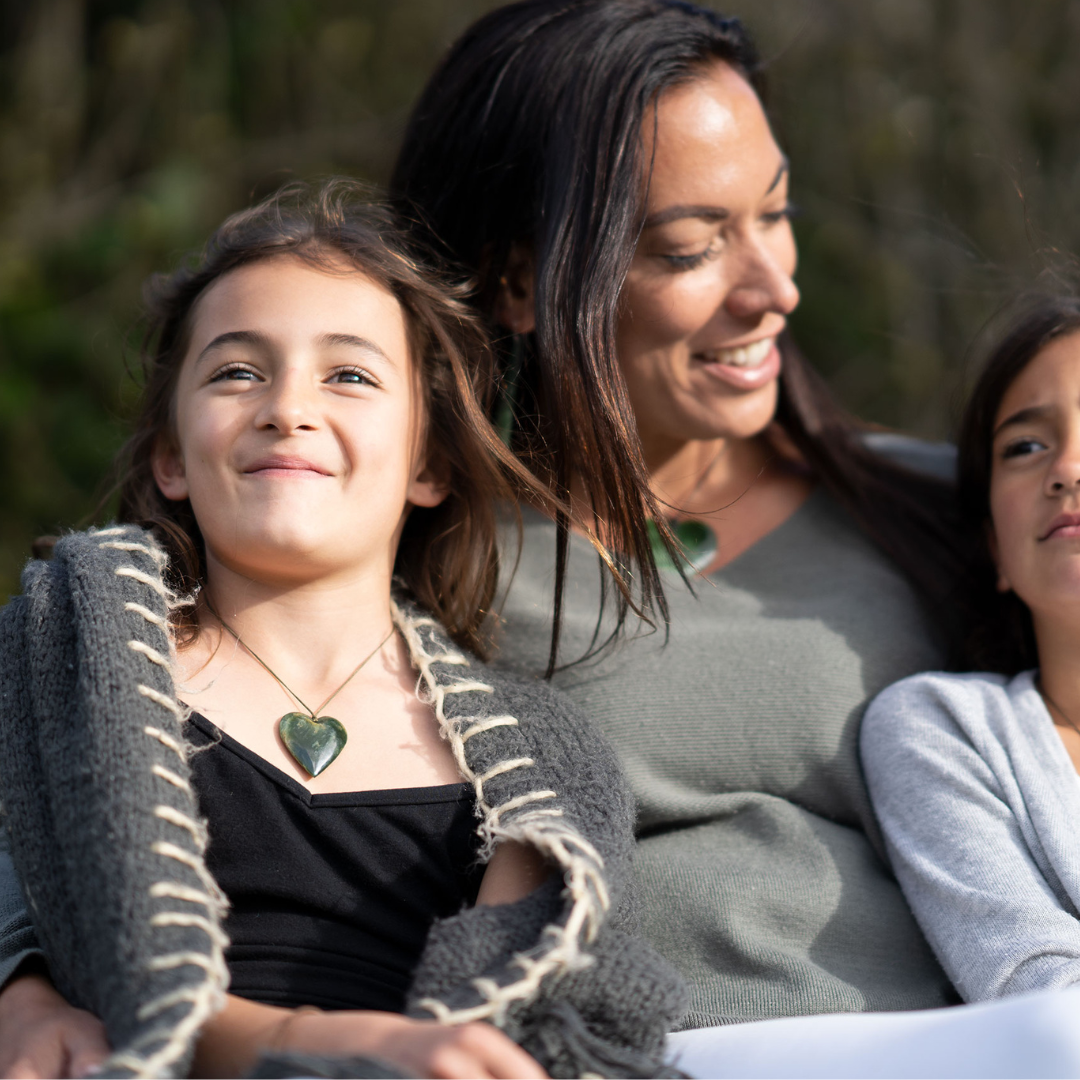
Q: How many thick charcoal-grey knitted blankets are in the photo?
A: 1